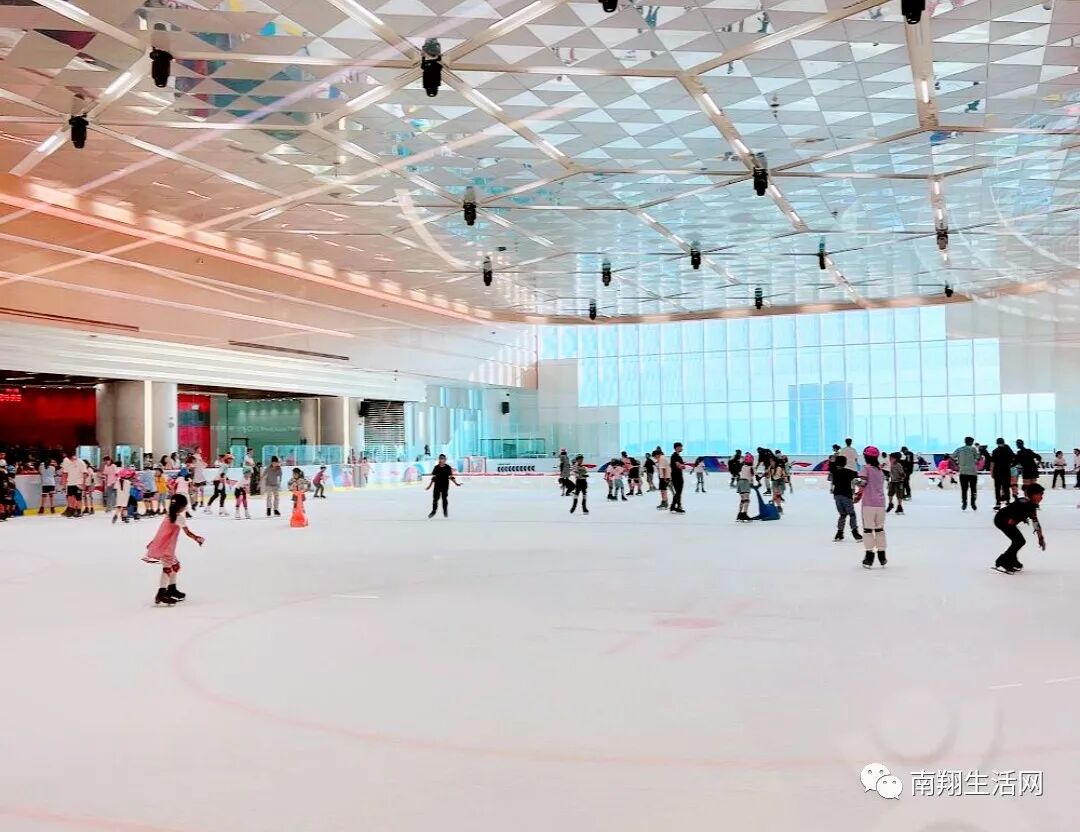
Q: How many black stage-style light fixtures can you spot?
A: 15